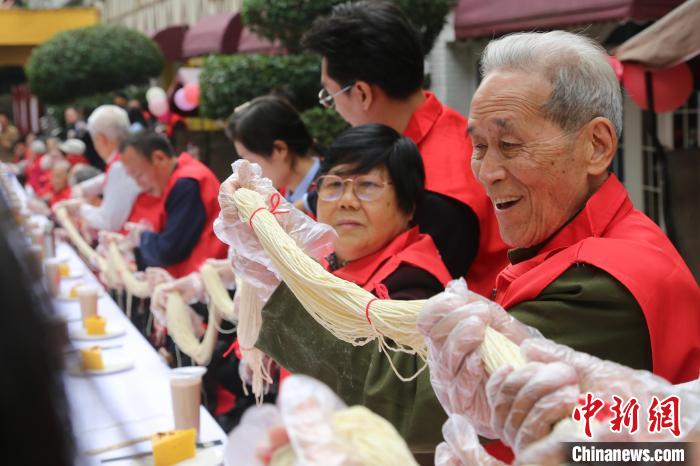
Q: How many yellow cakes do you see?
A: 5